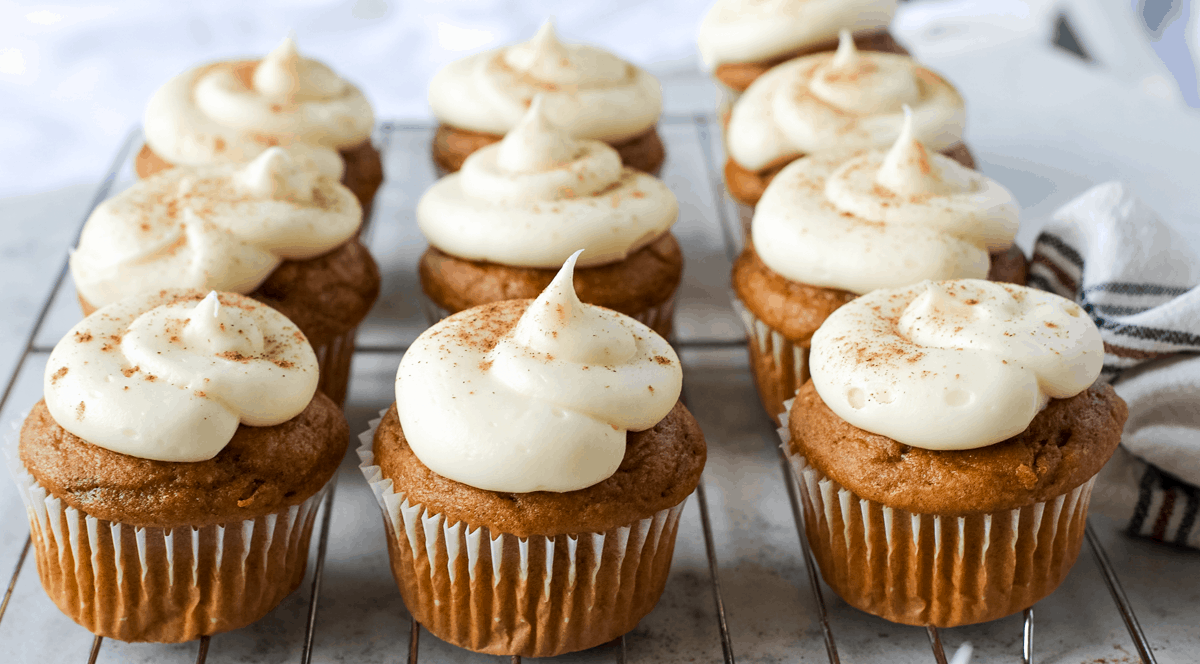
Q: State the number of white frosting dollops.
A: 10